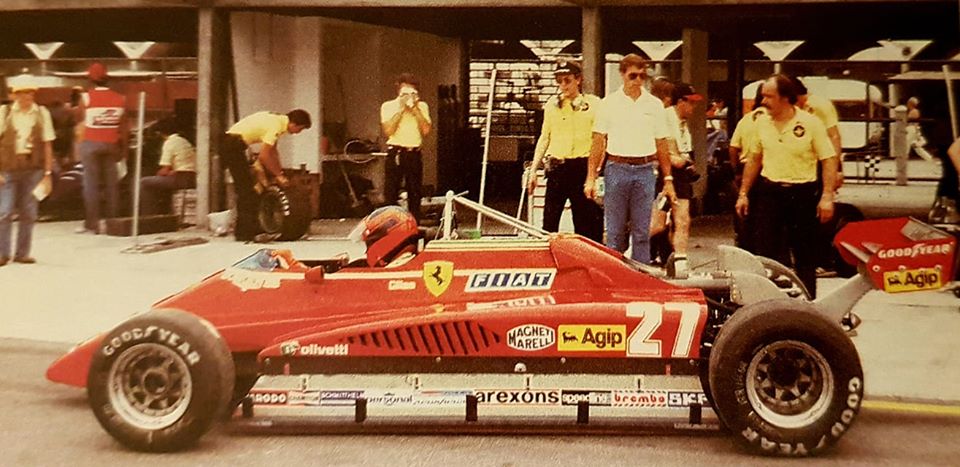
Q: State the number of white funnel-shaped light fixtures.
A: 6